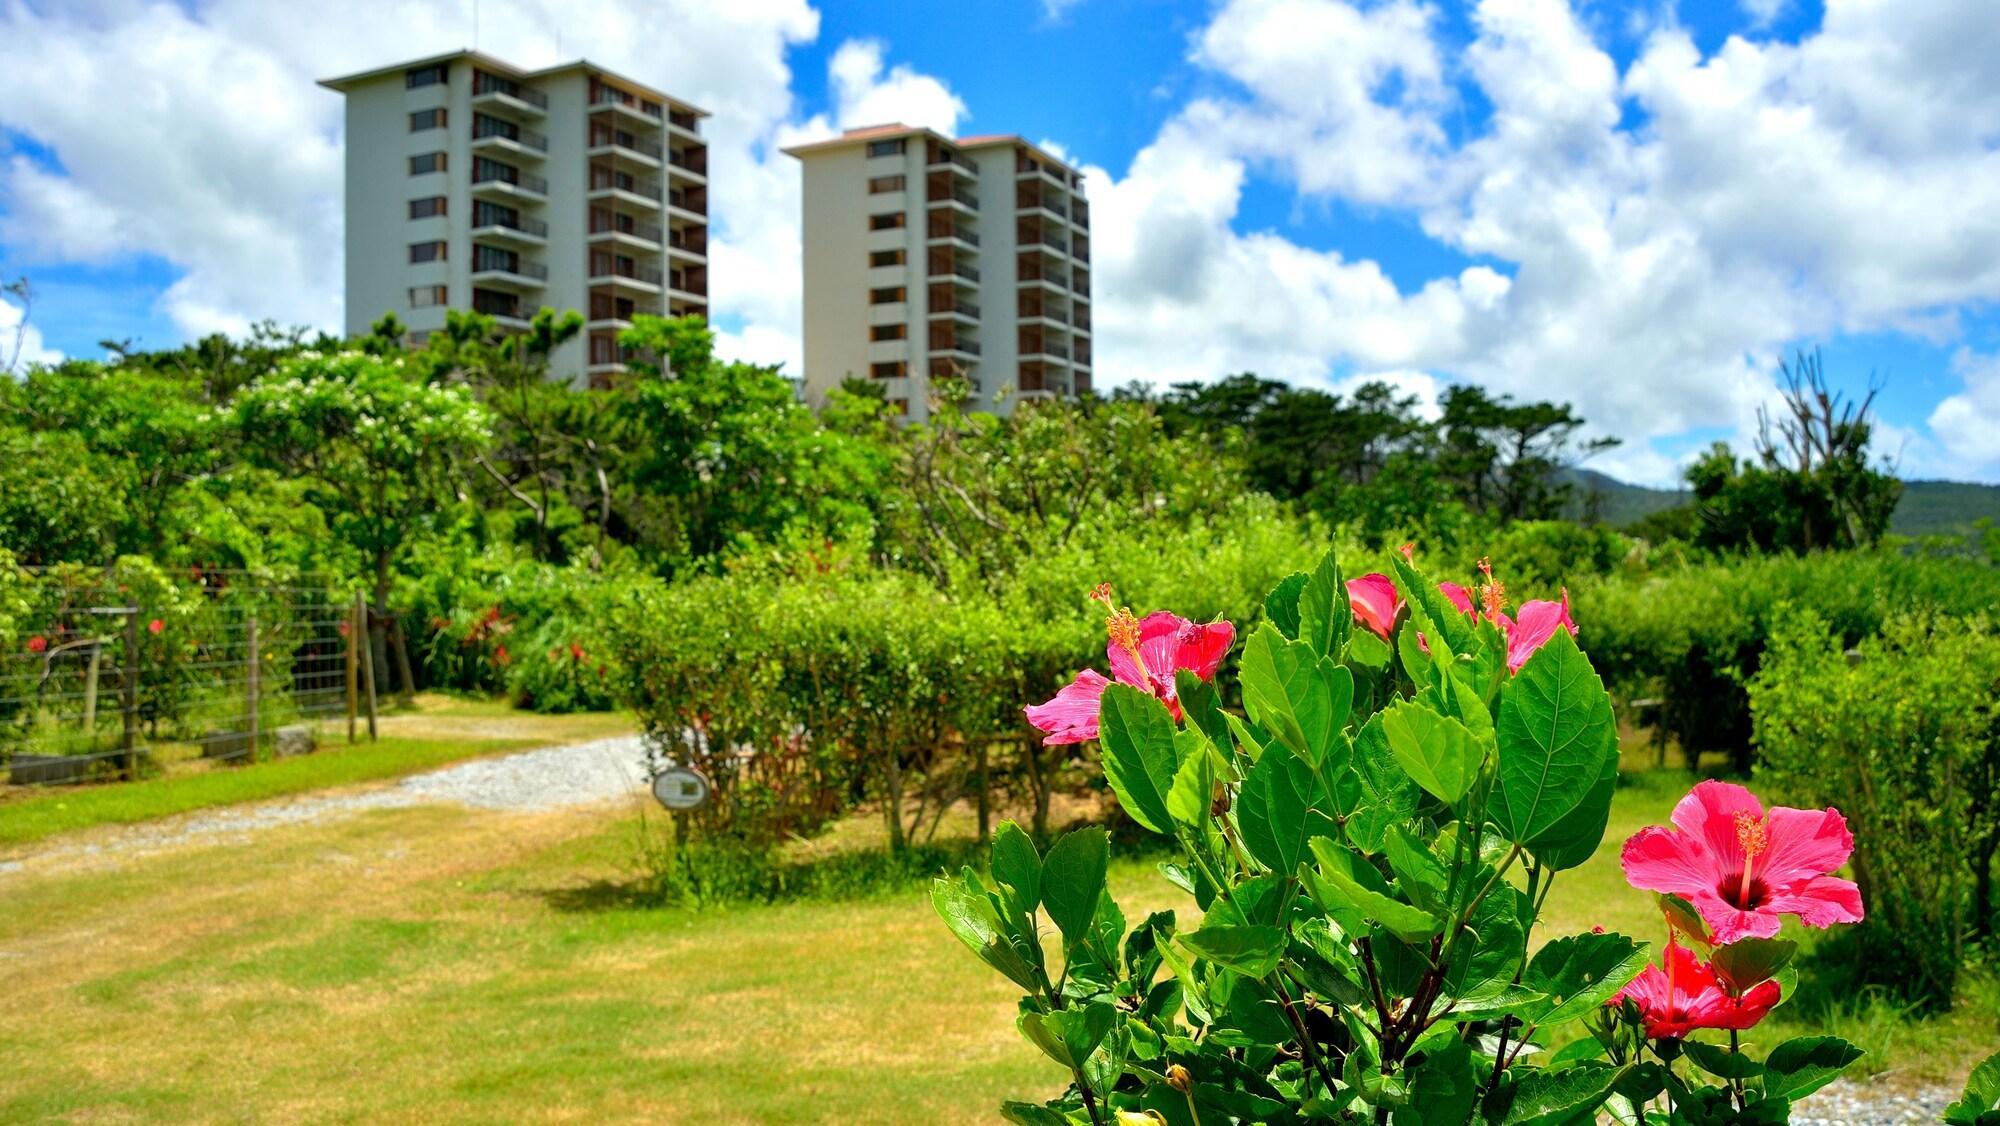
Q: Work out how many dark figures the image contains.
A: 0